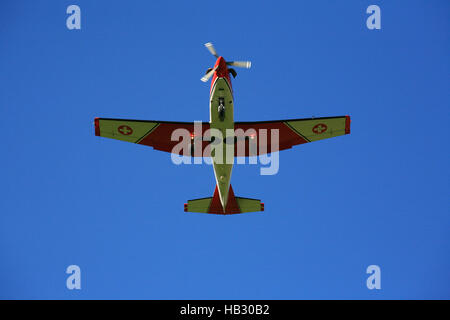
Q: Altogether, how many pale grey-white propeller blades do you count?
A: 3